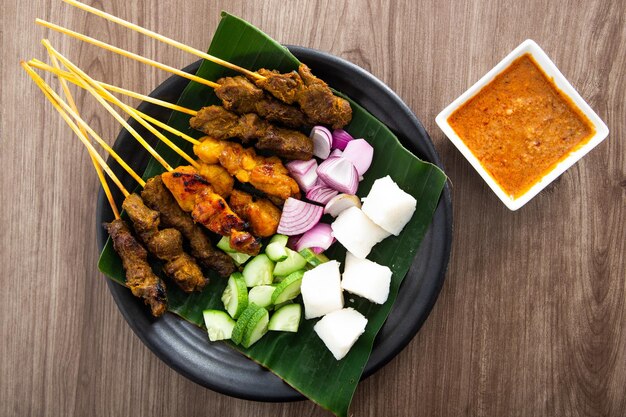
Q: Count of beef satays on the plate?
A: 6